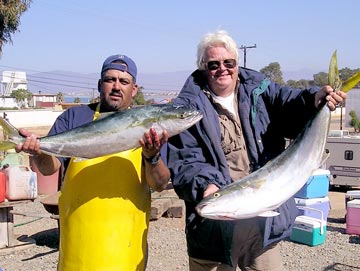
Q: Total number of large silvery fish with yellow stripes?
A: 2